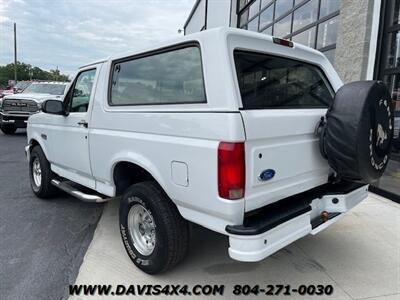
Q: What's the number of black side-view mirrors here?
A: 1